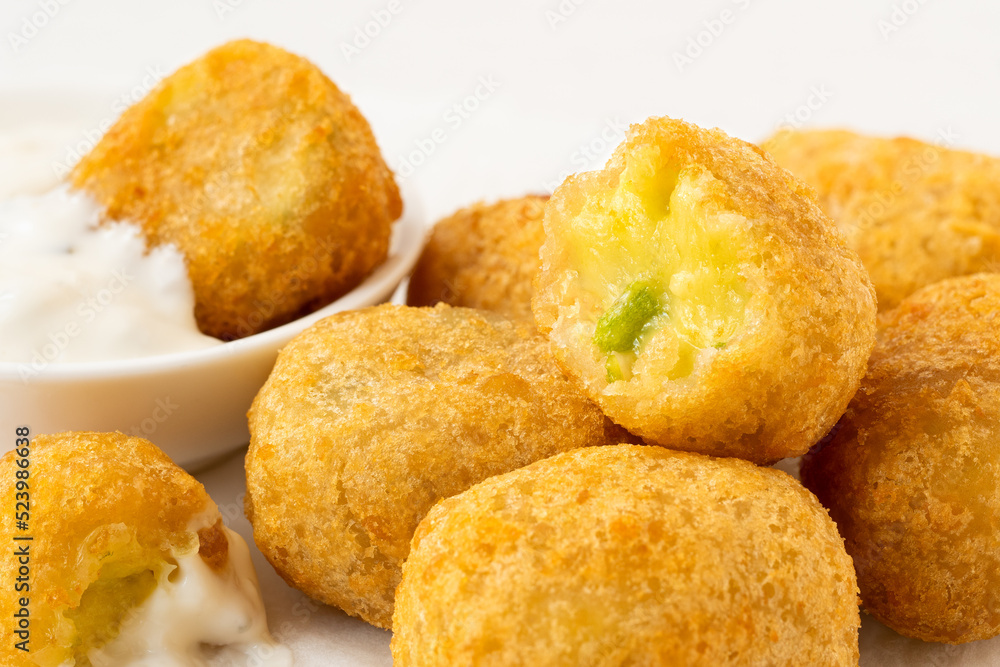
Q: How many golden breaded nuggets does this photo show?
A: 8